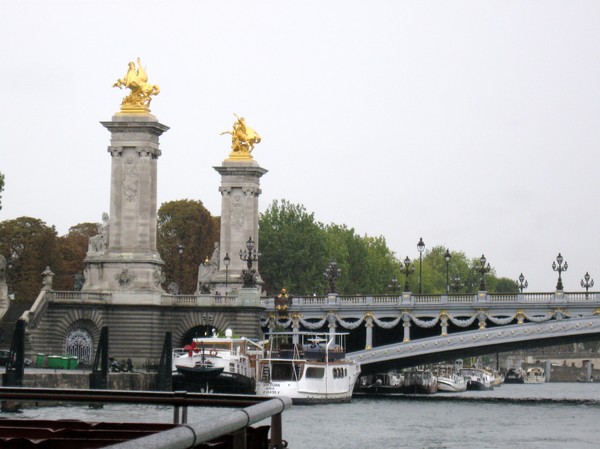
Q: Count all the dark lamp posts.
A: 13